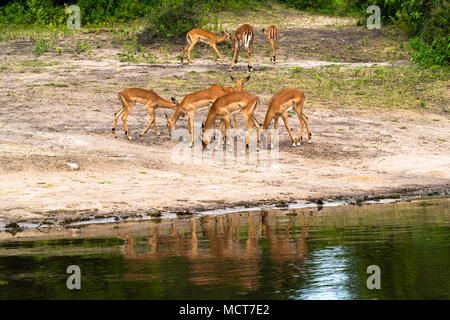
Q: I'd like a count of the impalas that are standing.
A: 8